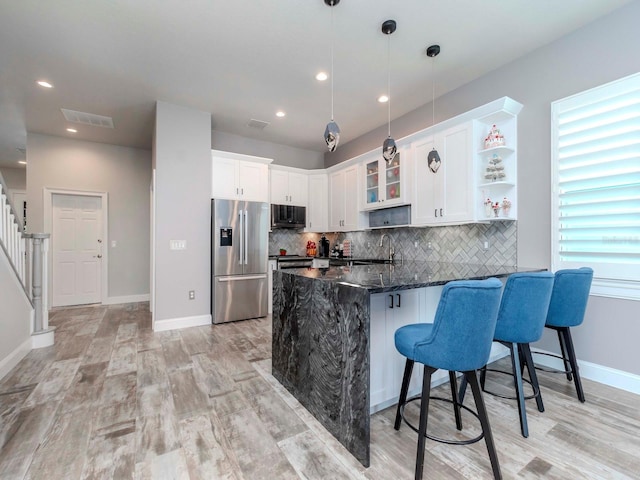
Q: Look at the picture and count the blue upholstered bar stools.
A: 3